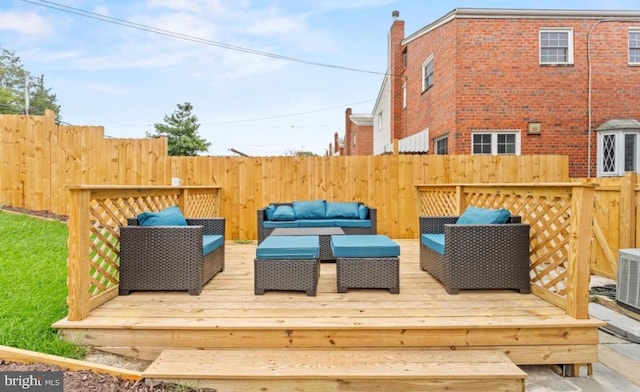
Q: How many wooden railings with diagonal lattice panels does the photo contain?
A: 2